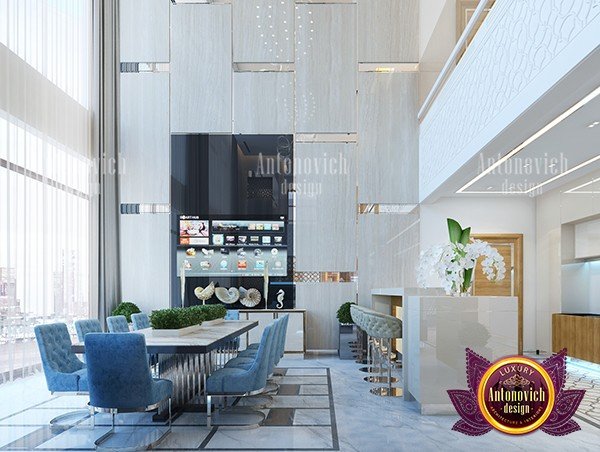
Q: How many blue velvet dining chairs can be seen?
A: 10